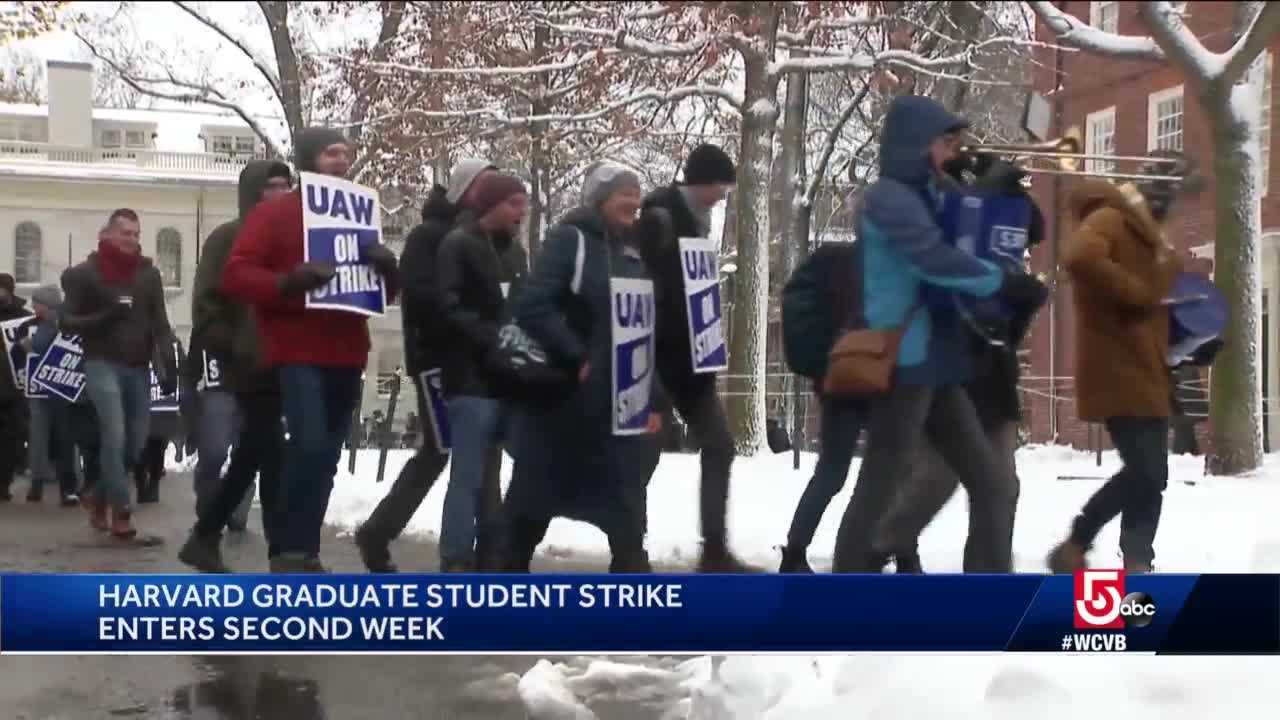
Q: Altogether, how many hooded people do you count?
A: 2